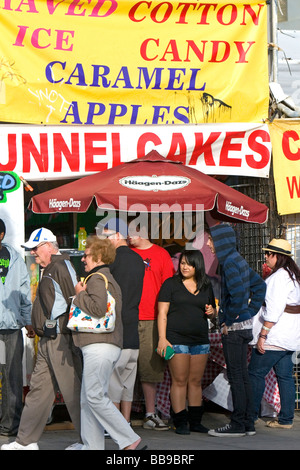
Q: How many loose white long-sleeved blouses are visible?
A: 1